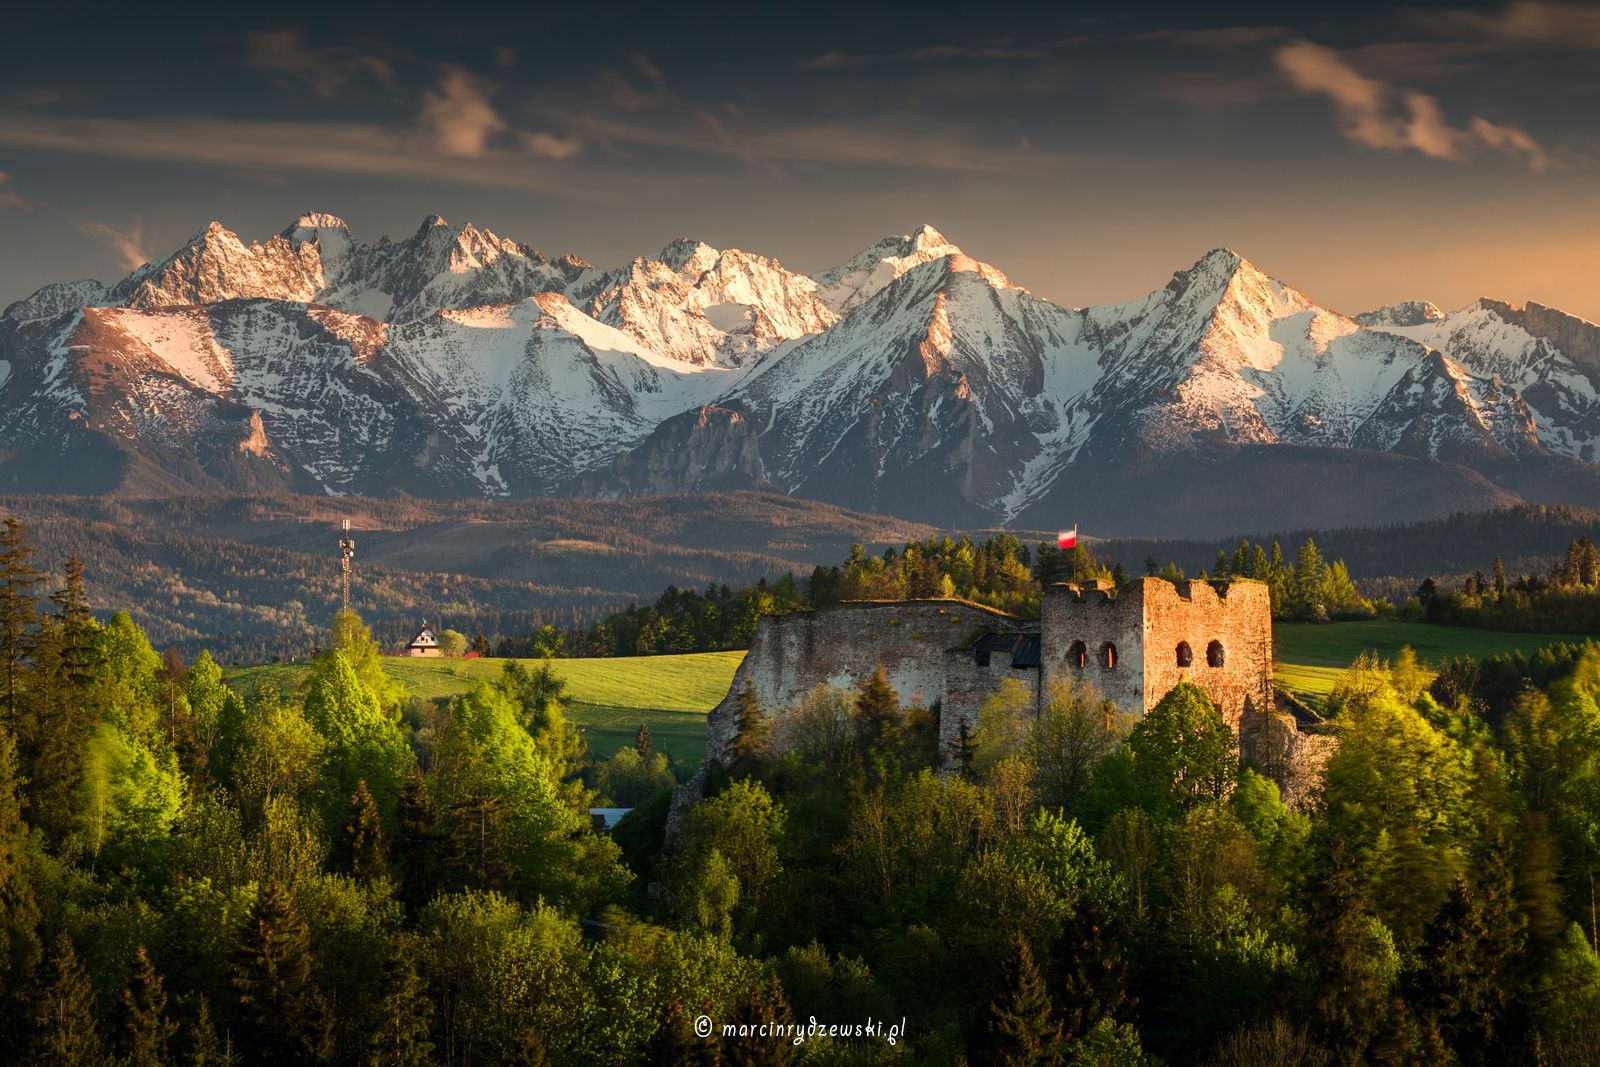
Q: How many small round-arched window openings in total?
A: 4